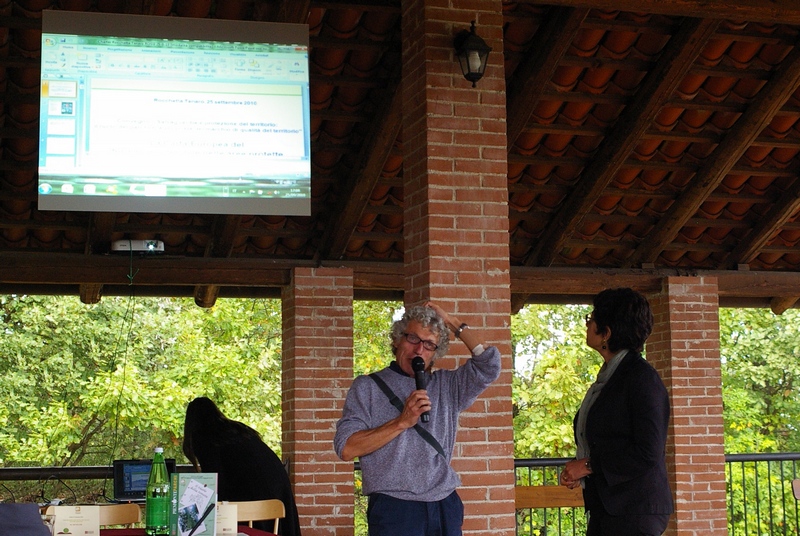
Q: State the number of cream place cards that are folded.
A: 2